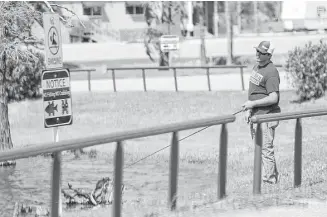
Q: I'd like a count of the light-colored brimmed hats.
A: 1